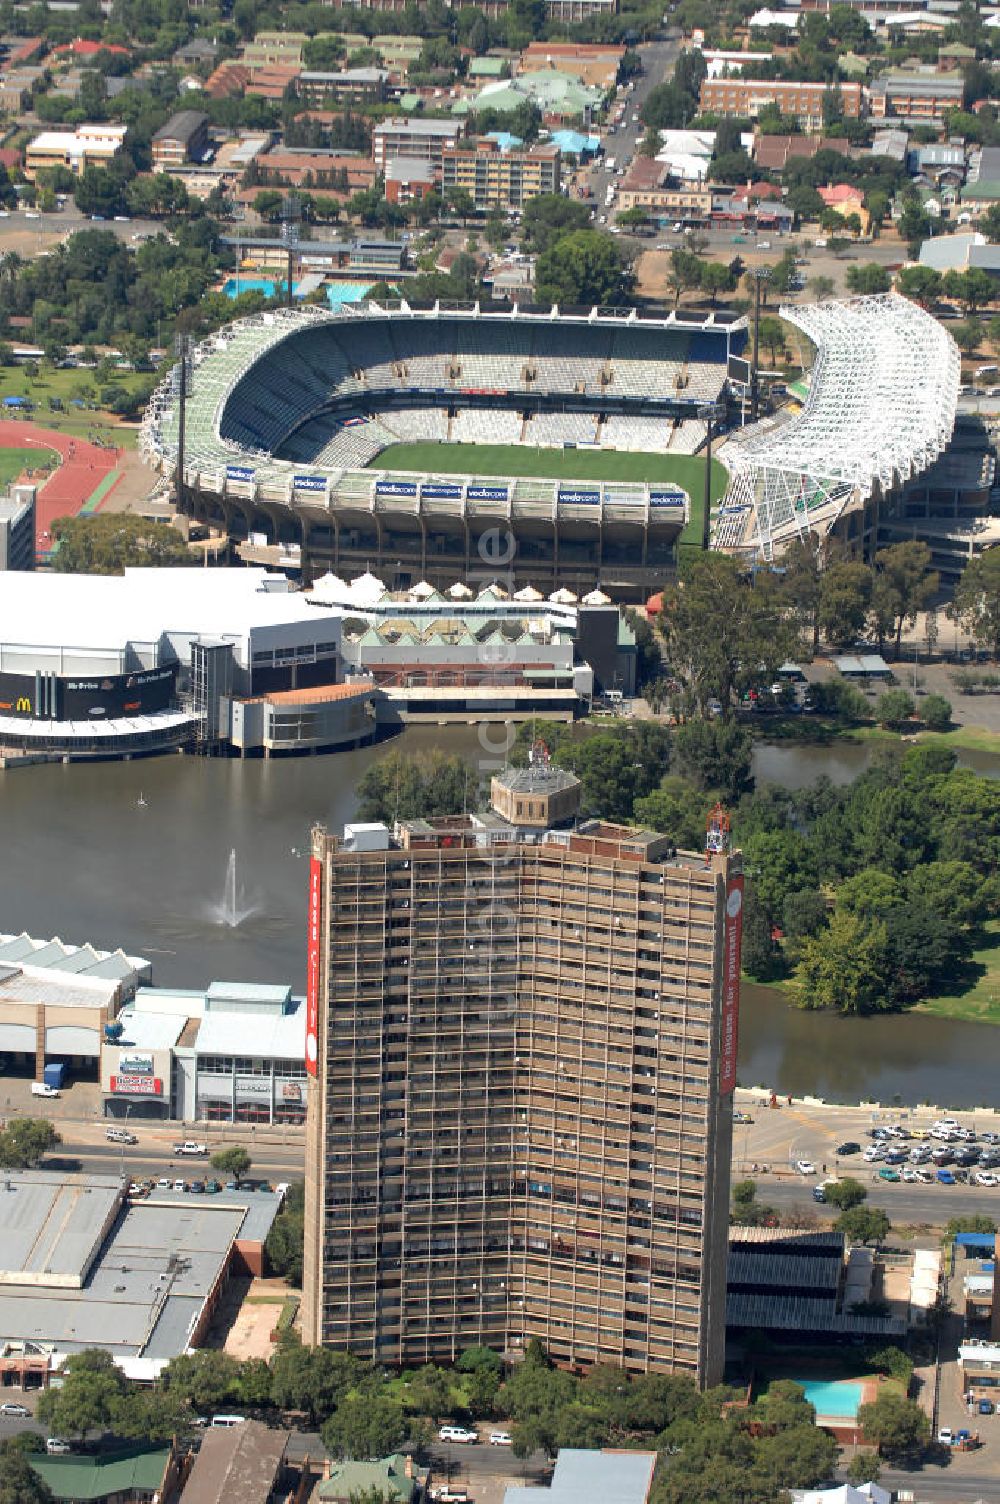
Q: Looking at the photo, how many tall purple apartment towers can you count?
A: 0